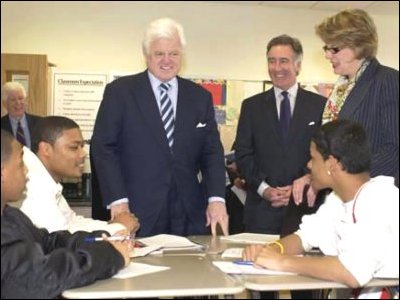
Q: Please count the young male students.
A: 3